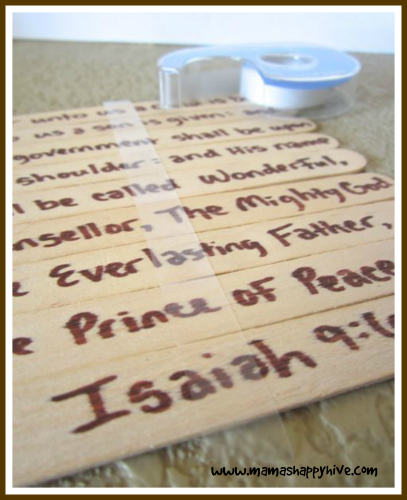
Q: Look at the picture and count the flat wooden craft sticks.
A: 9